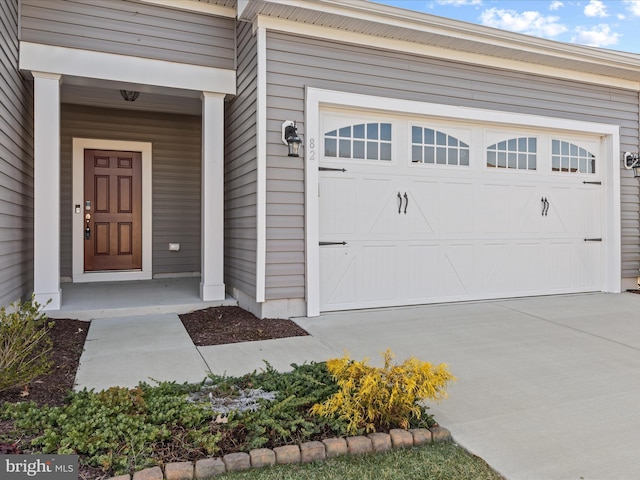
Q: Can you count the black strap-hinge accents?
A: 4